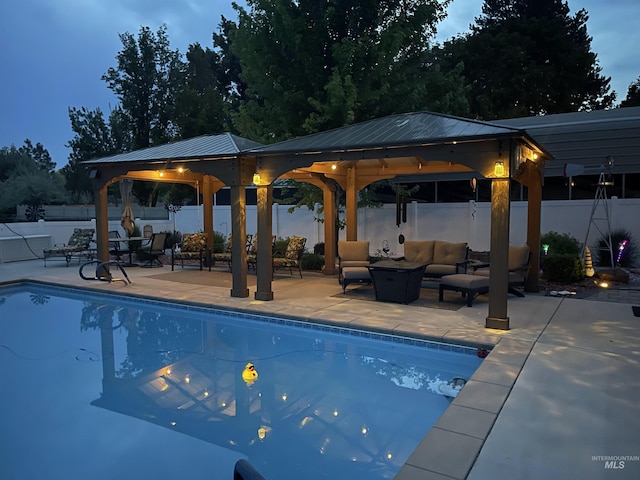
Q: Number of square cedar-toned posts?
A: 8